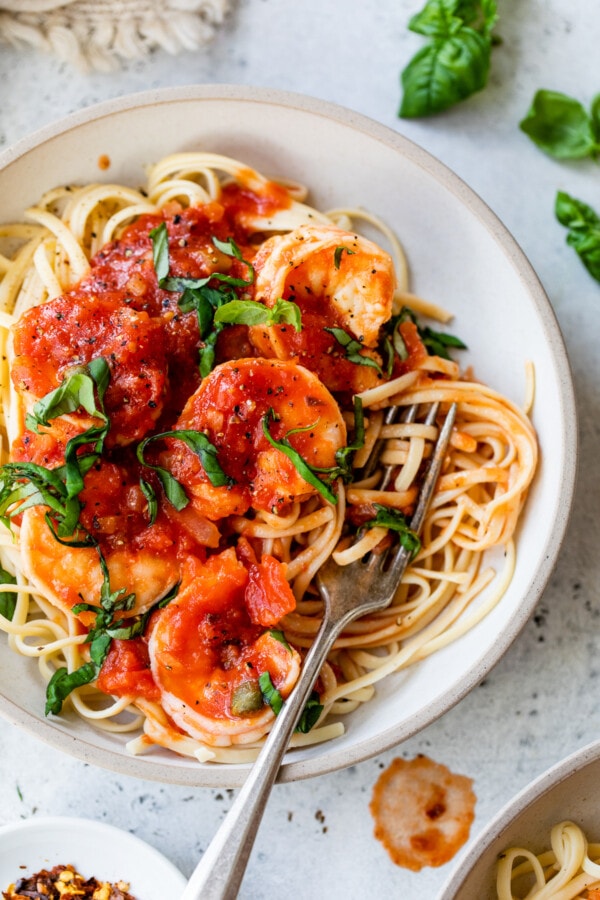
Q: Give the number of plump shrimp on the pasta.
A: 5